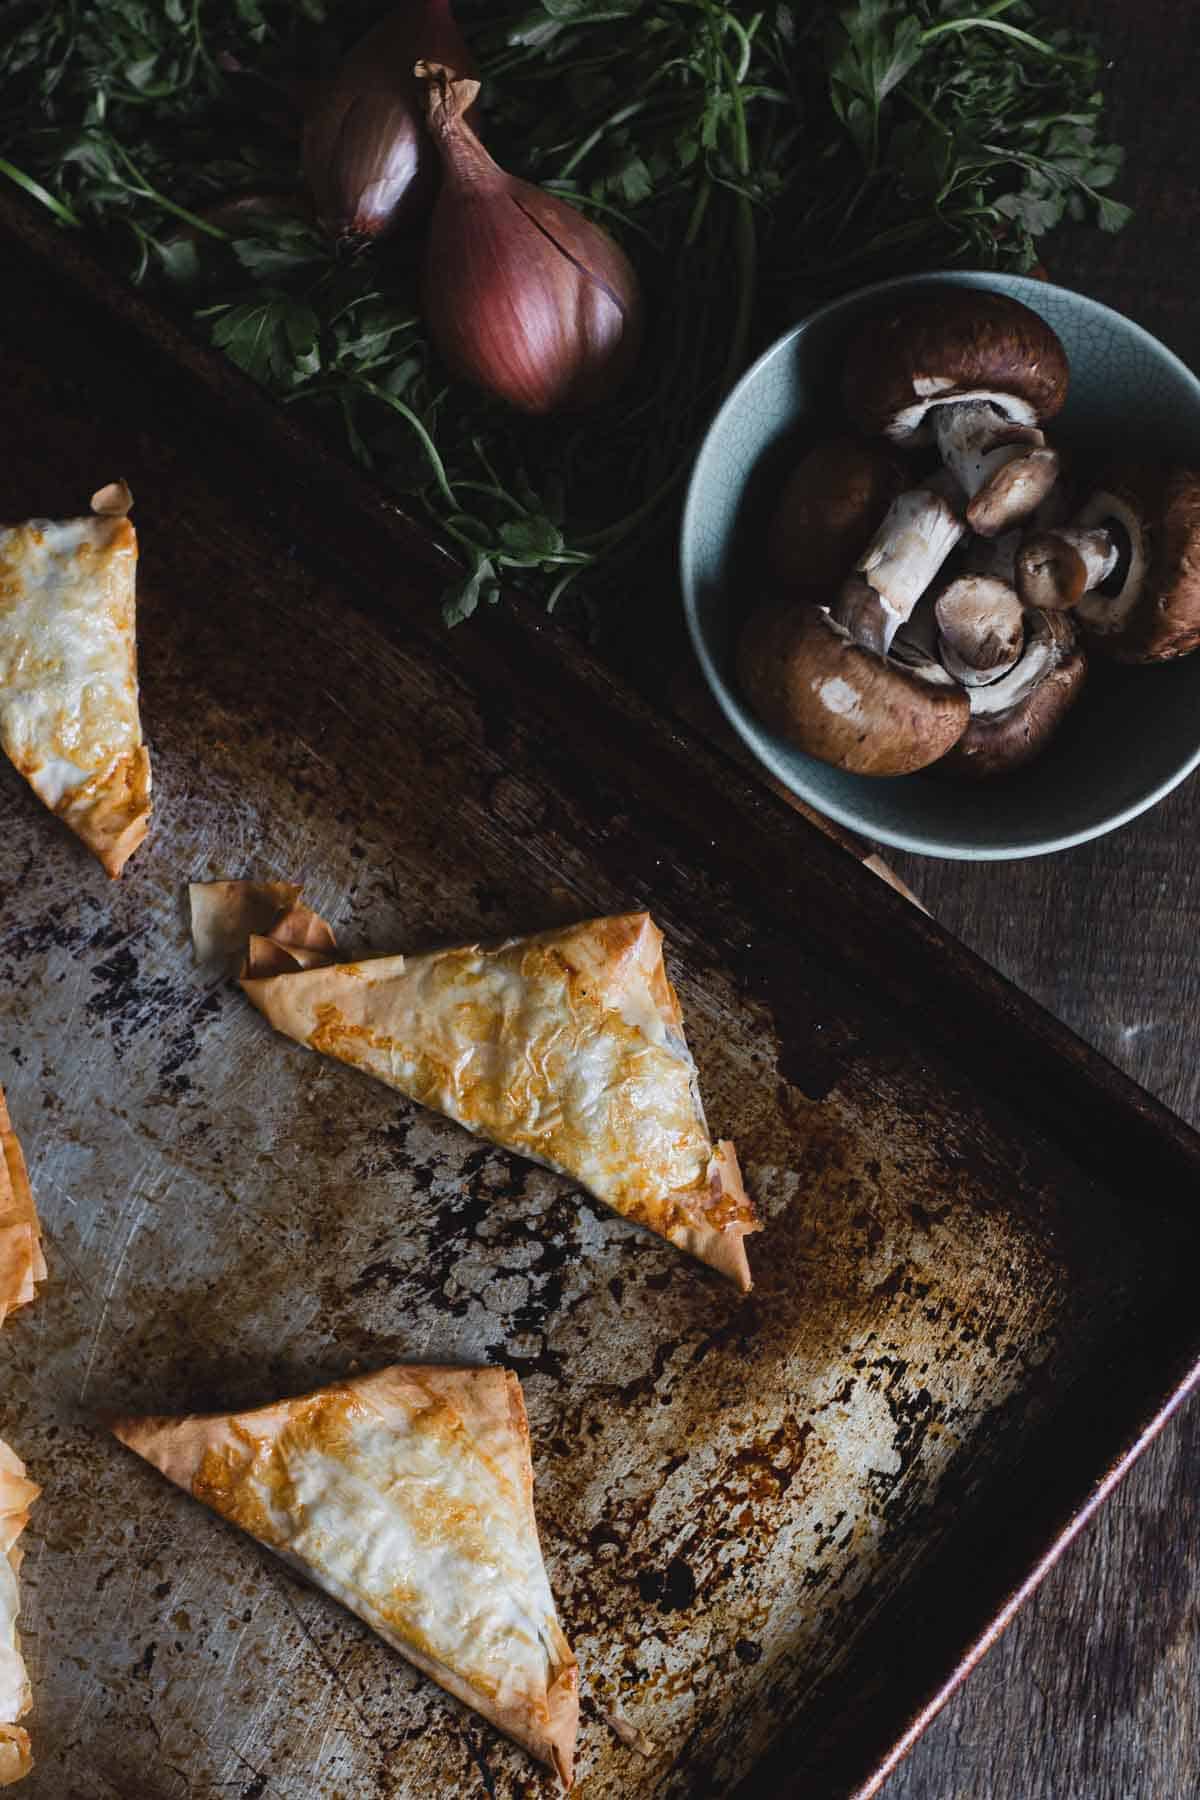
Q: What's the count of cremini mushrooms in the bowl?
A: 5